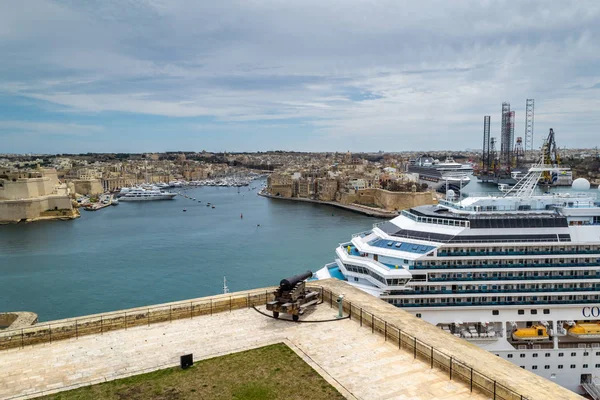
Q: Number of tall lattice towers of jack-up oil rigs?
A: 4